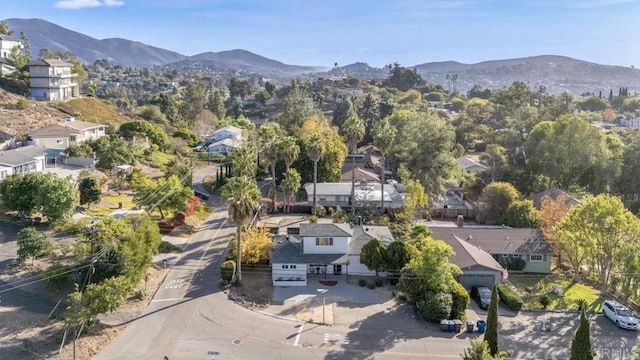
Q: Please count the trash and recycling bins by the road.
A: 5